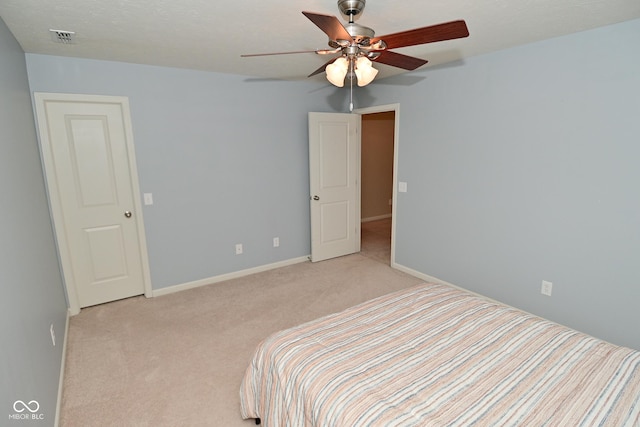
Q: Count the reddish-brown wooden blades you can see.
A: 5